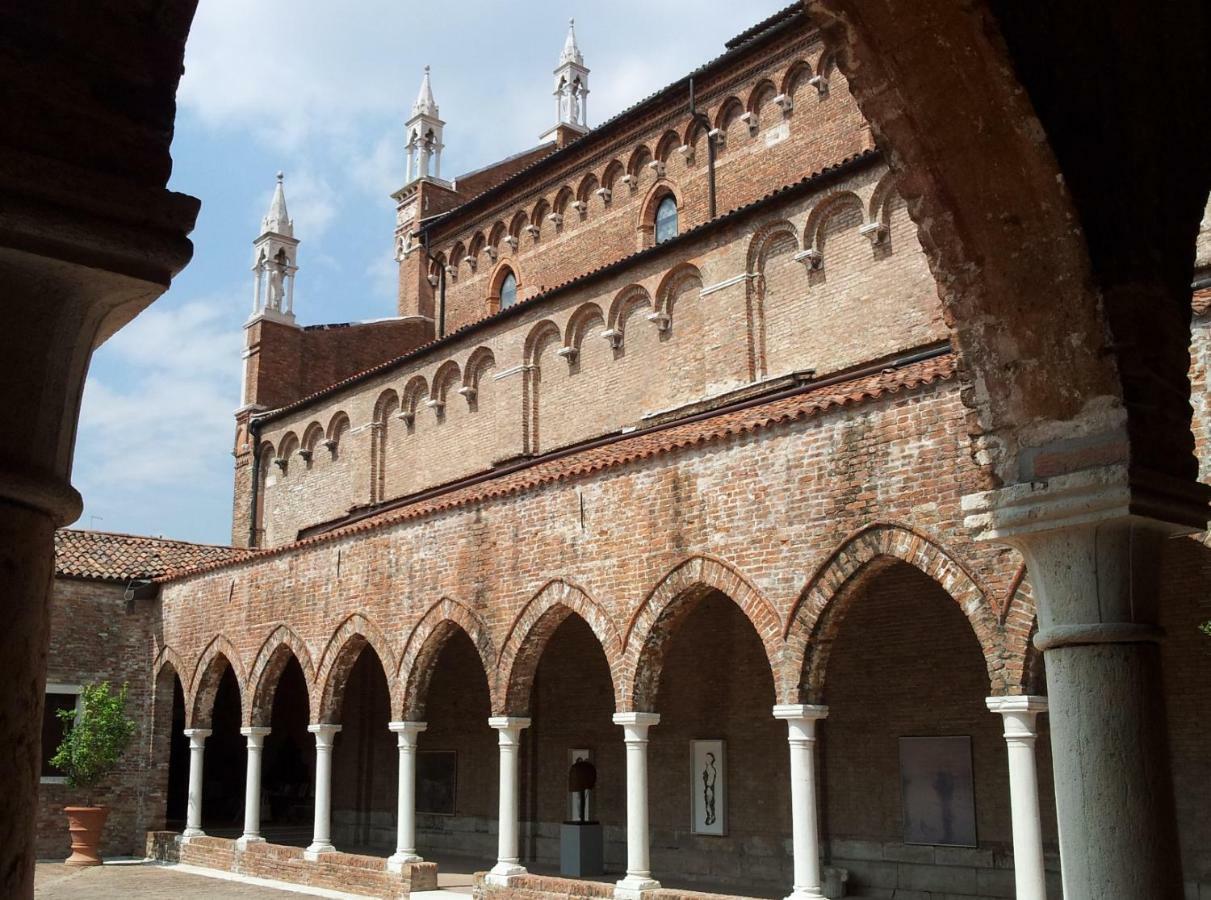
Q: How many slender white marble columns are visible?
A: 8